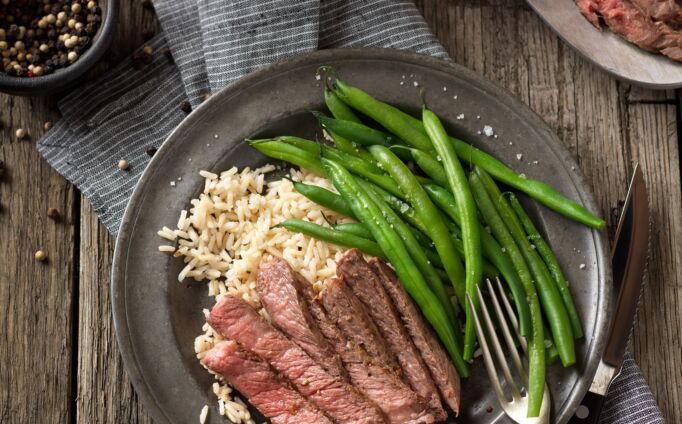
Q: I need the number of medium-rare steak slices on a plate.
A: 6